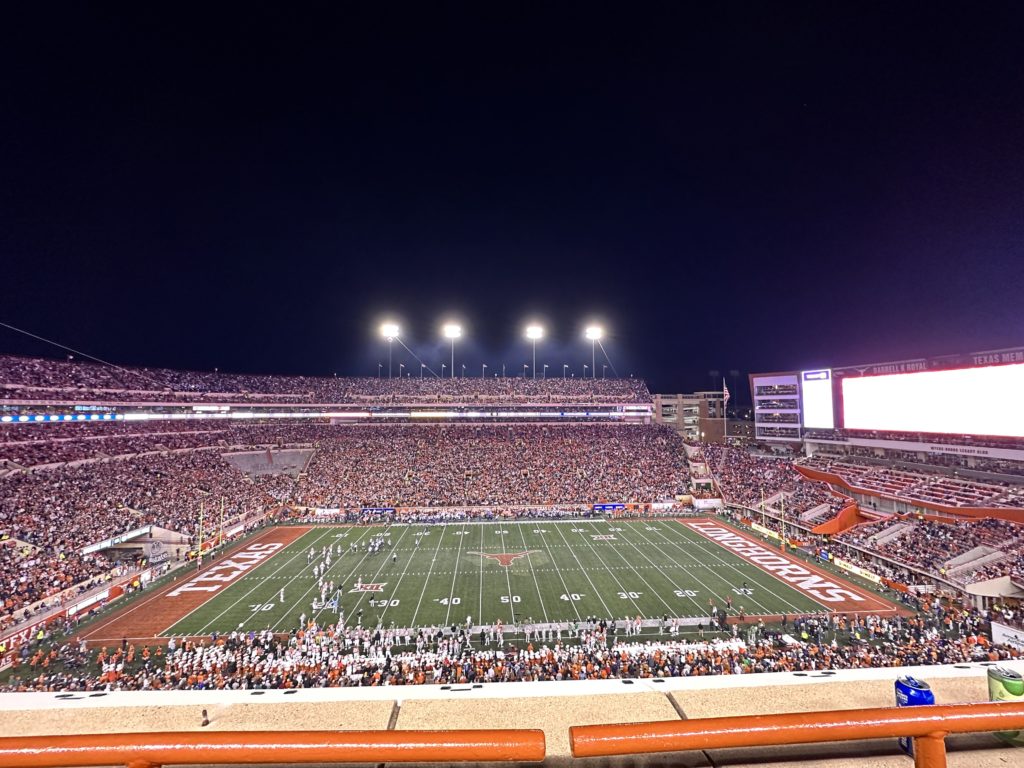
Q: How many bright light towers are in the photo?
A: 4